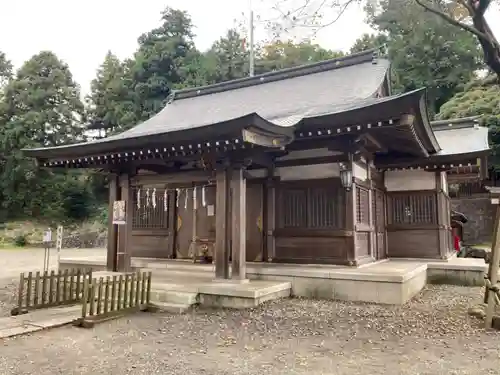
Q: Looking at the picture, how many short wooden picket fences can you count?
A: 2